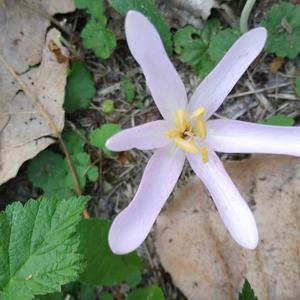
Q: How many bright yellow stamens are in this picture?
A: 6